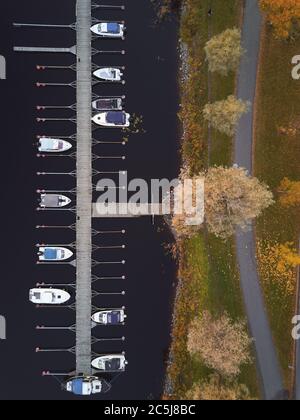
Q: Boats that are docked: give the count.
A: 11